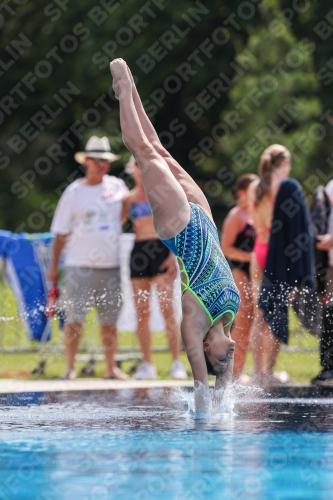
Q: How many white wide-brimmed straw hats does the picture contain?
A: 1